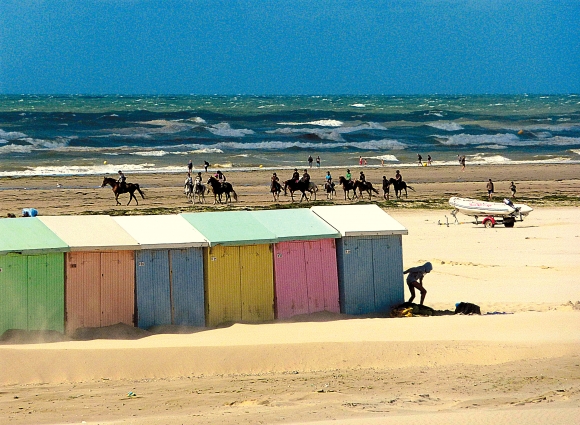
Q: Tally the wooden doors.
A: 12